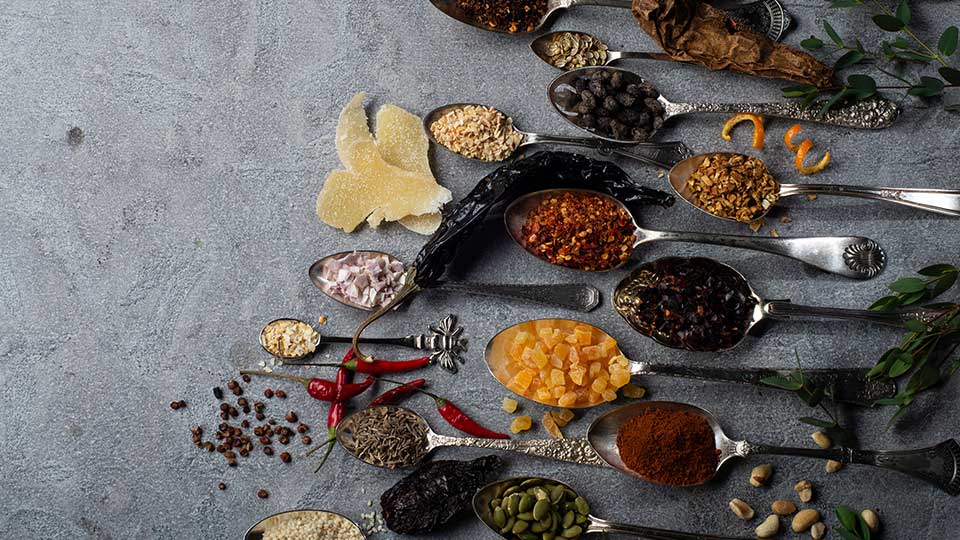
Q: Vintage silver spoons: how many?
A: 14